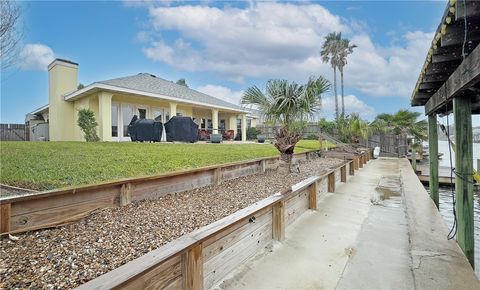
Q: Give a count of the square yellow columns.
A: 4